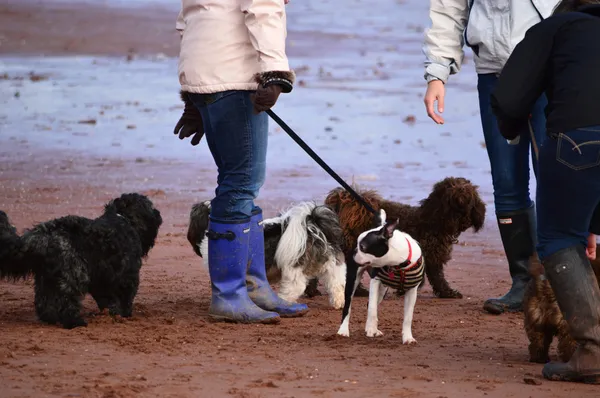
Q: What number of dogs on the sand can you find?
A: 5